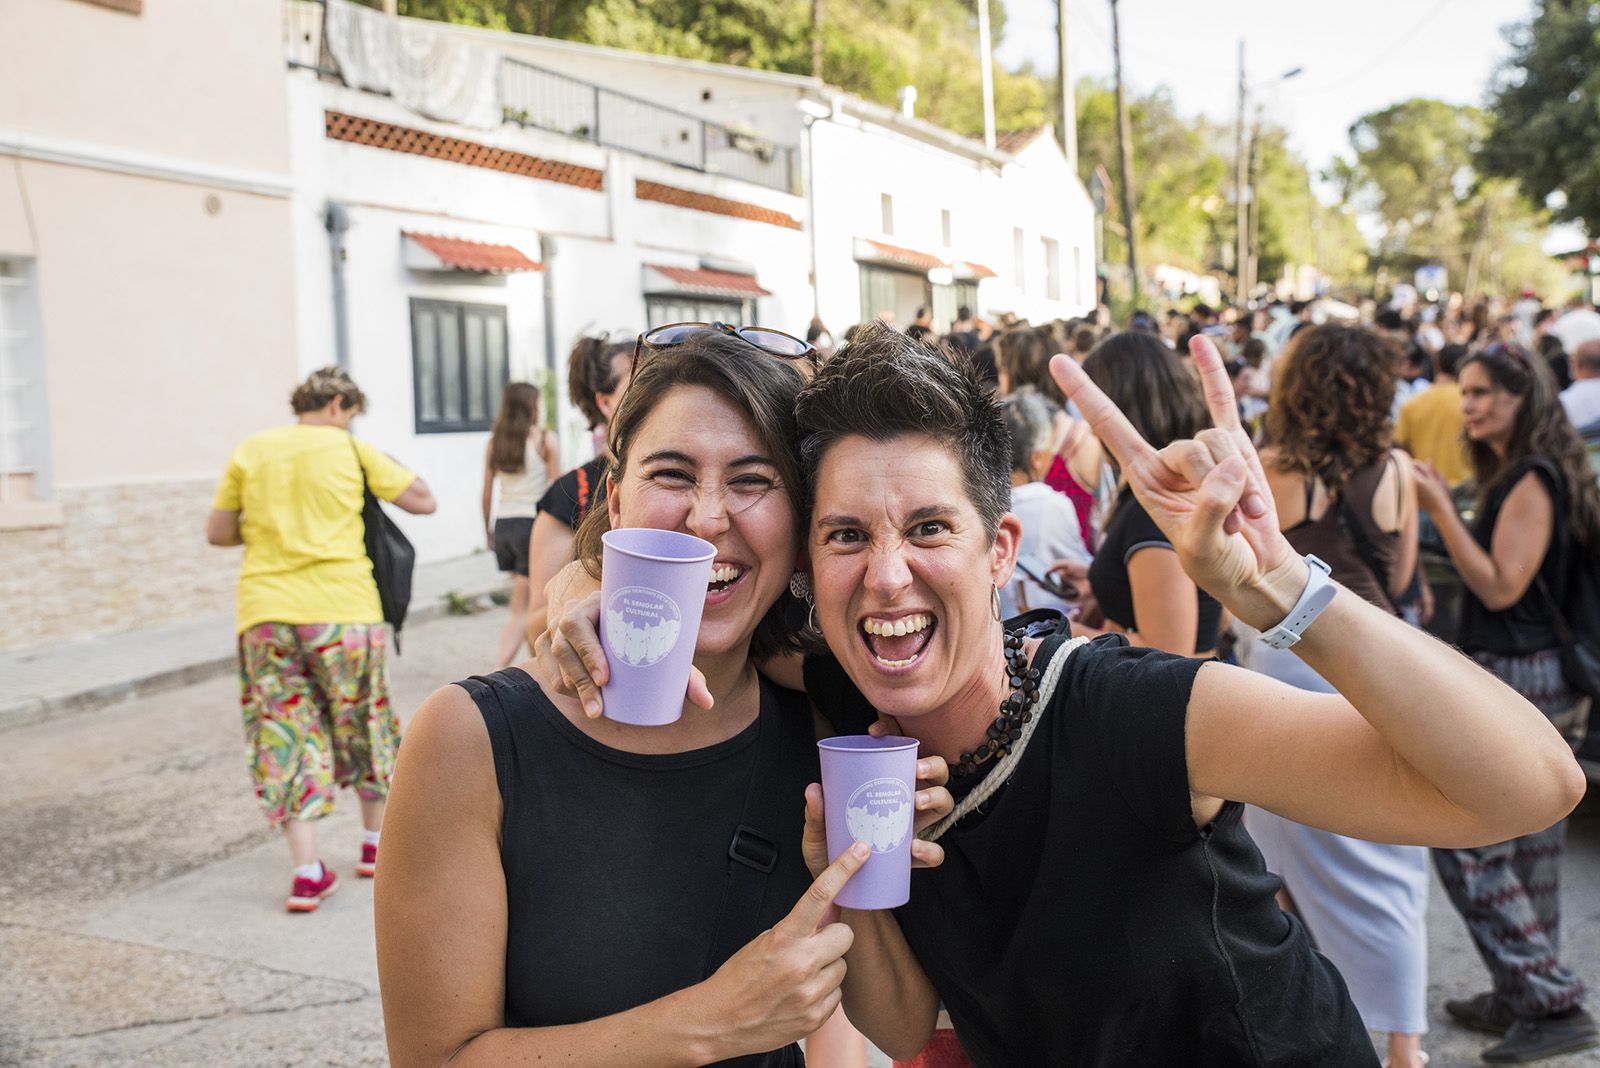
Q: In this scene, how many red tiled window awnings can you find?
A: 4